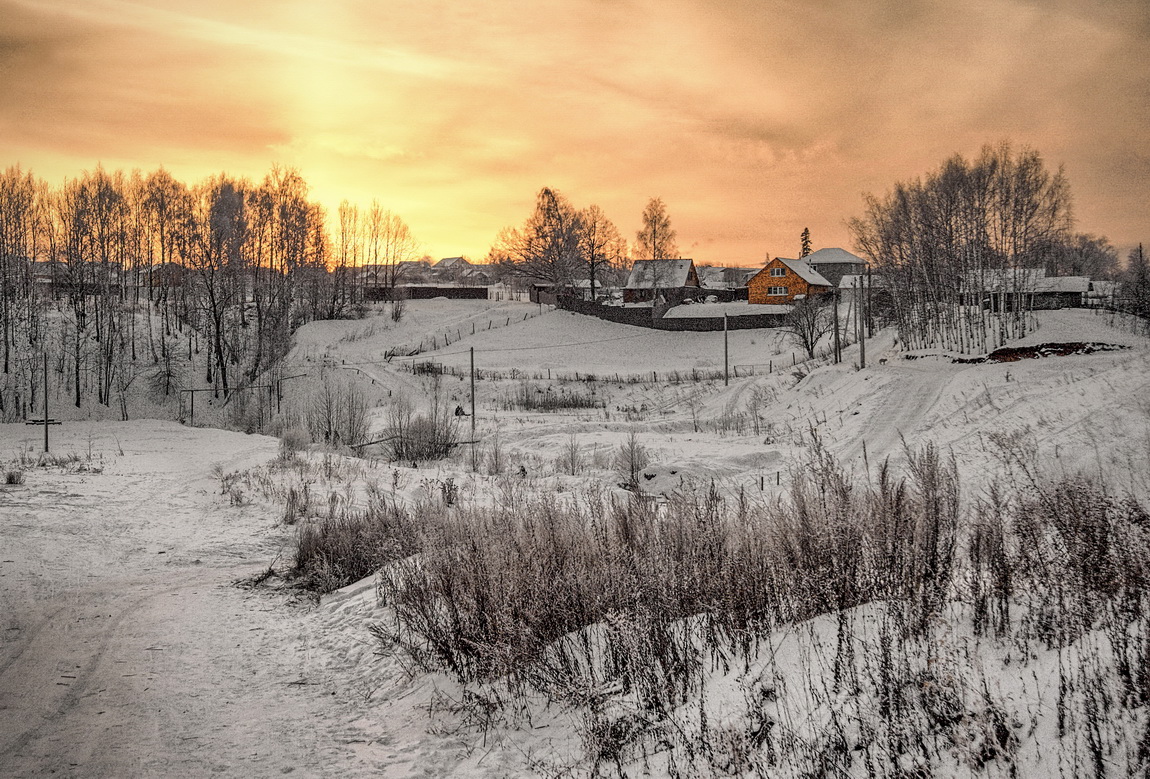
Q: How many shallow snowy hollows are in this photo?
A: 1